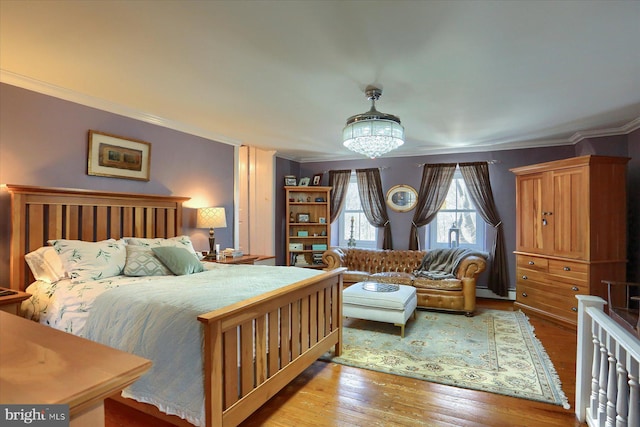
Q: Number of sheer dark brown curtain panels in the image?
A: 4